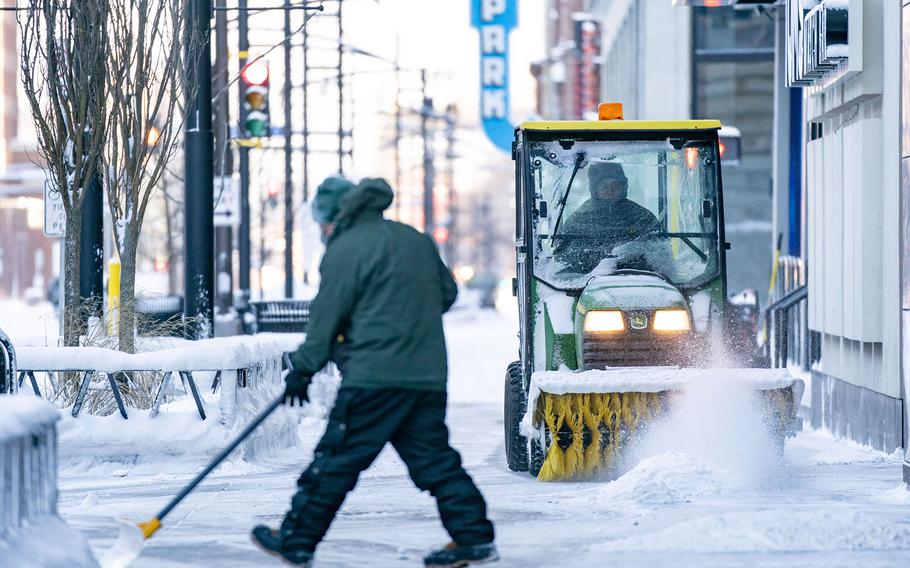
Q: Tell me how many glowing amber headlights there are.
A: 2